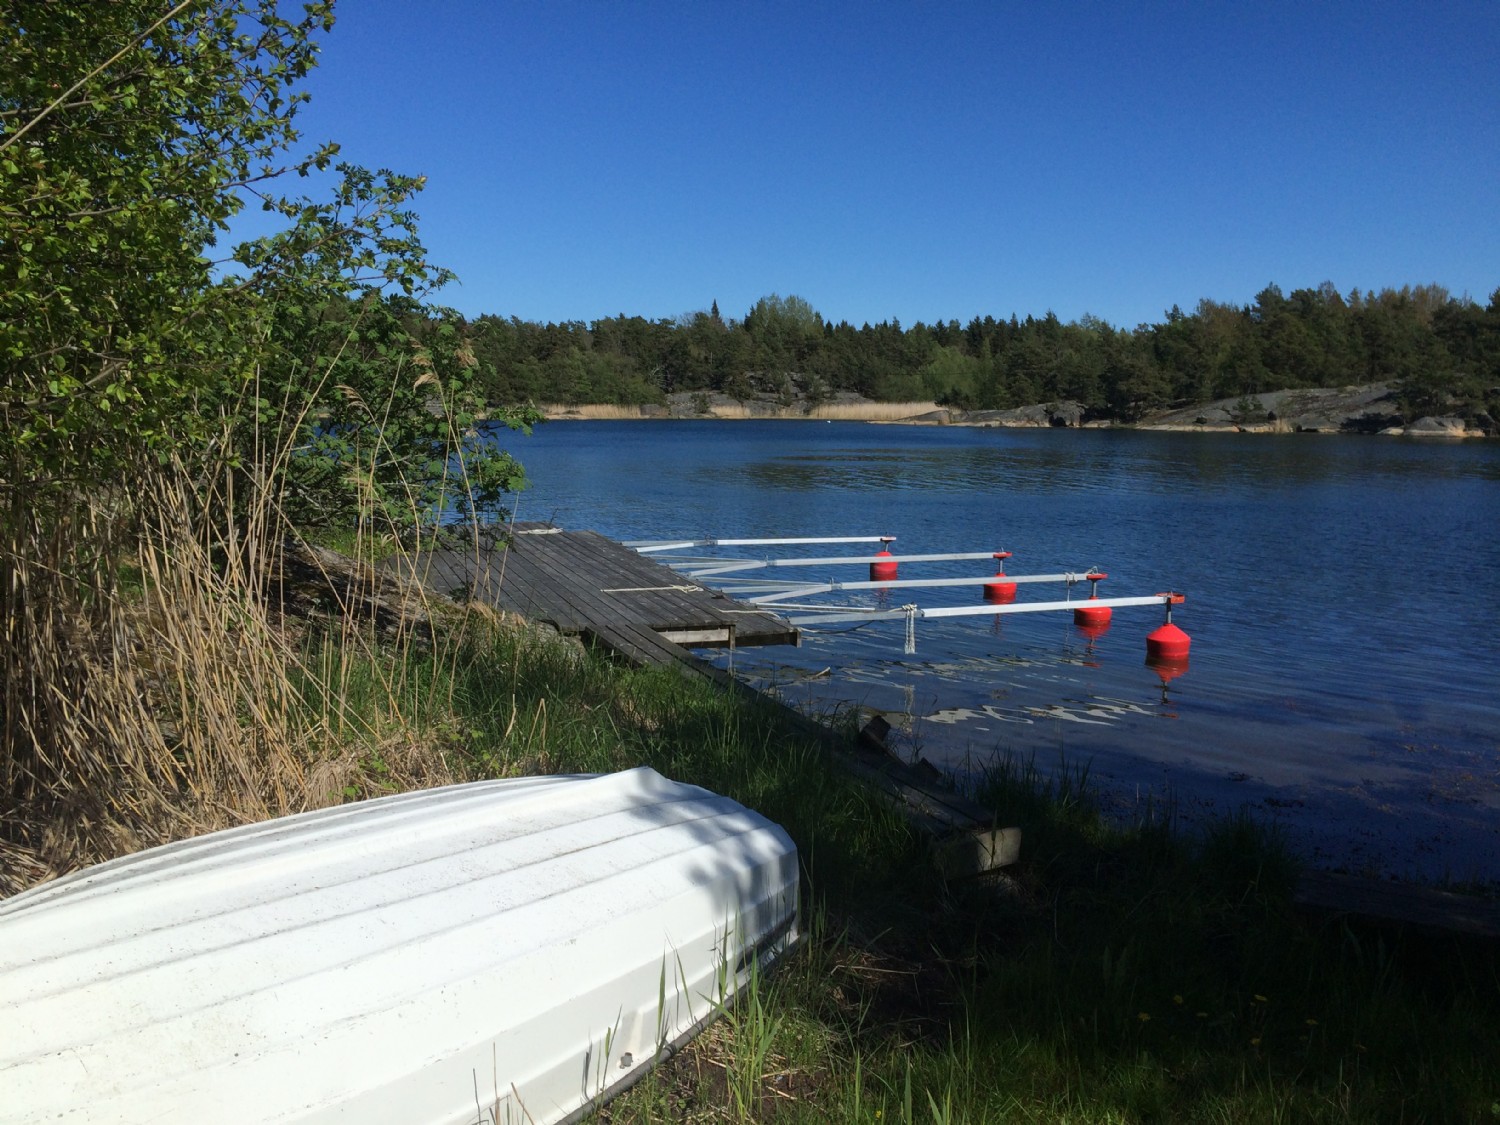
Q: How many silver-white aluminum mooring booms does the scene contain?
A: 4